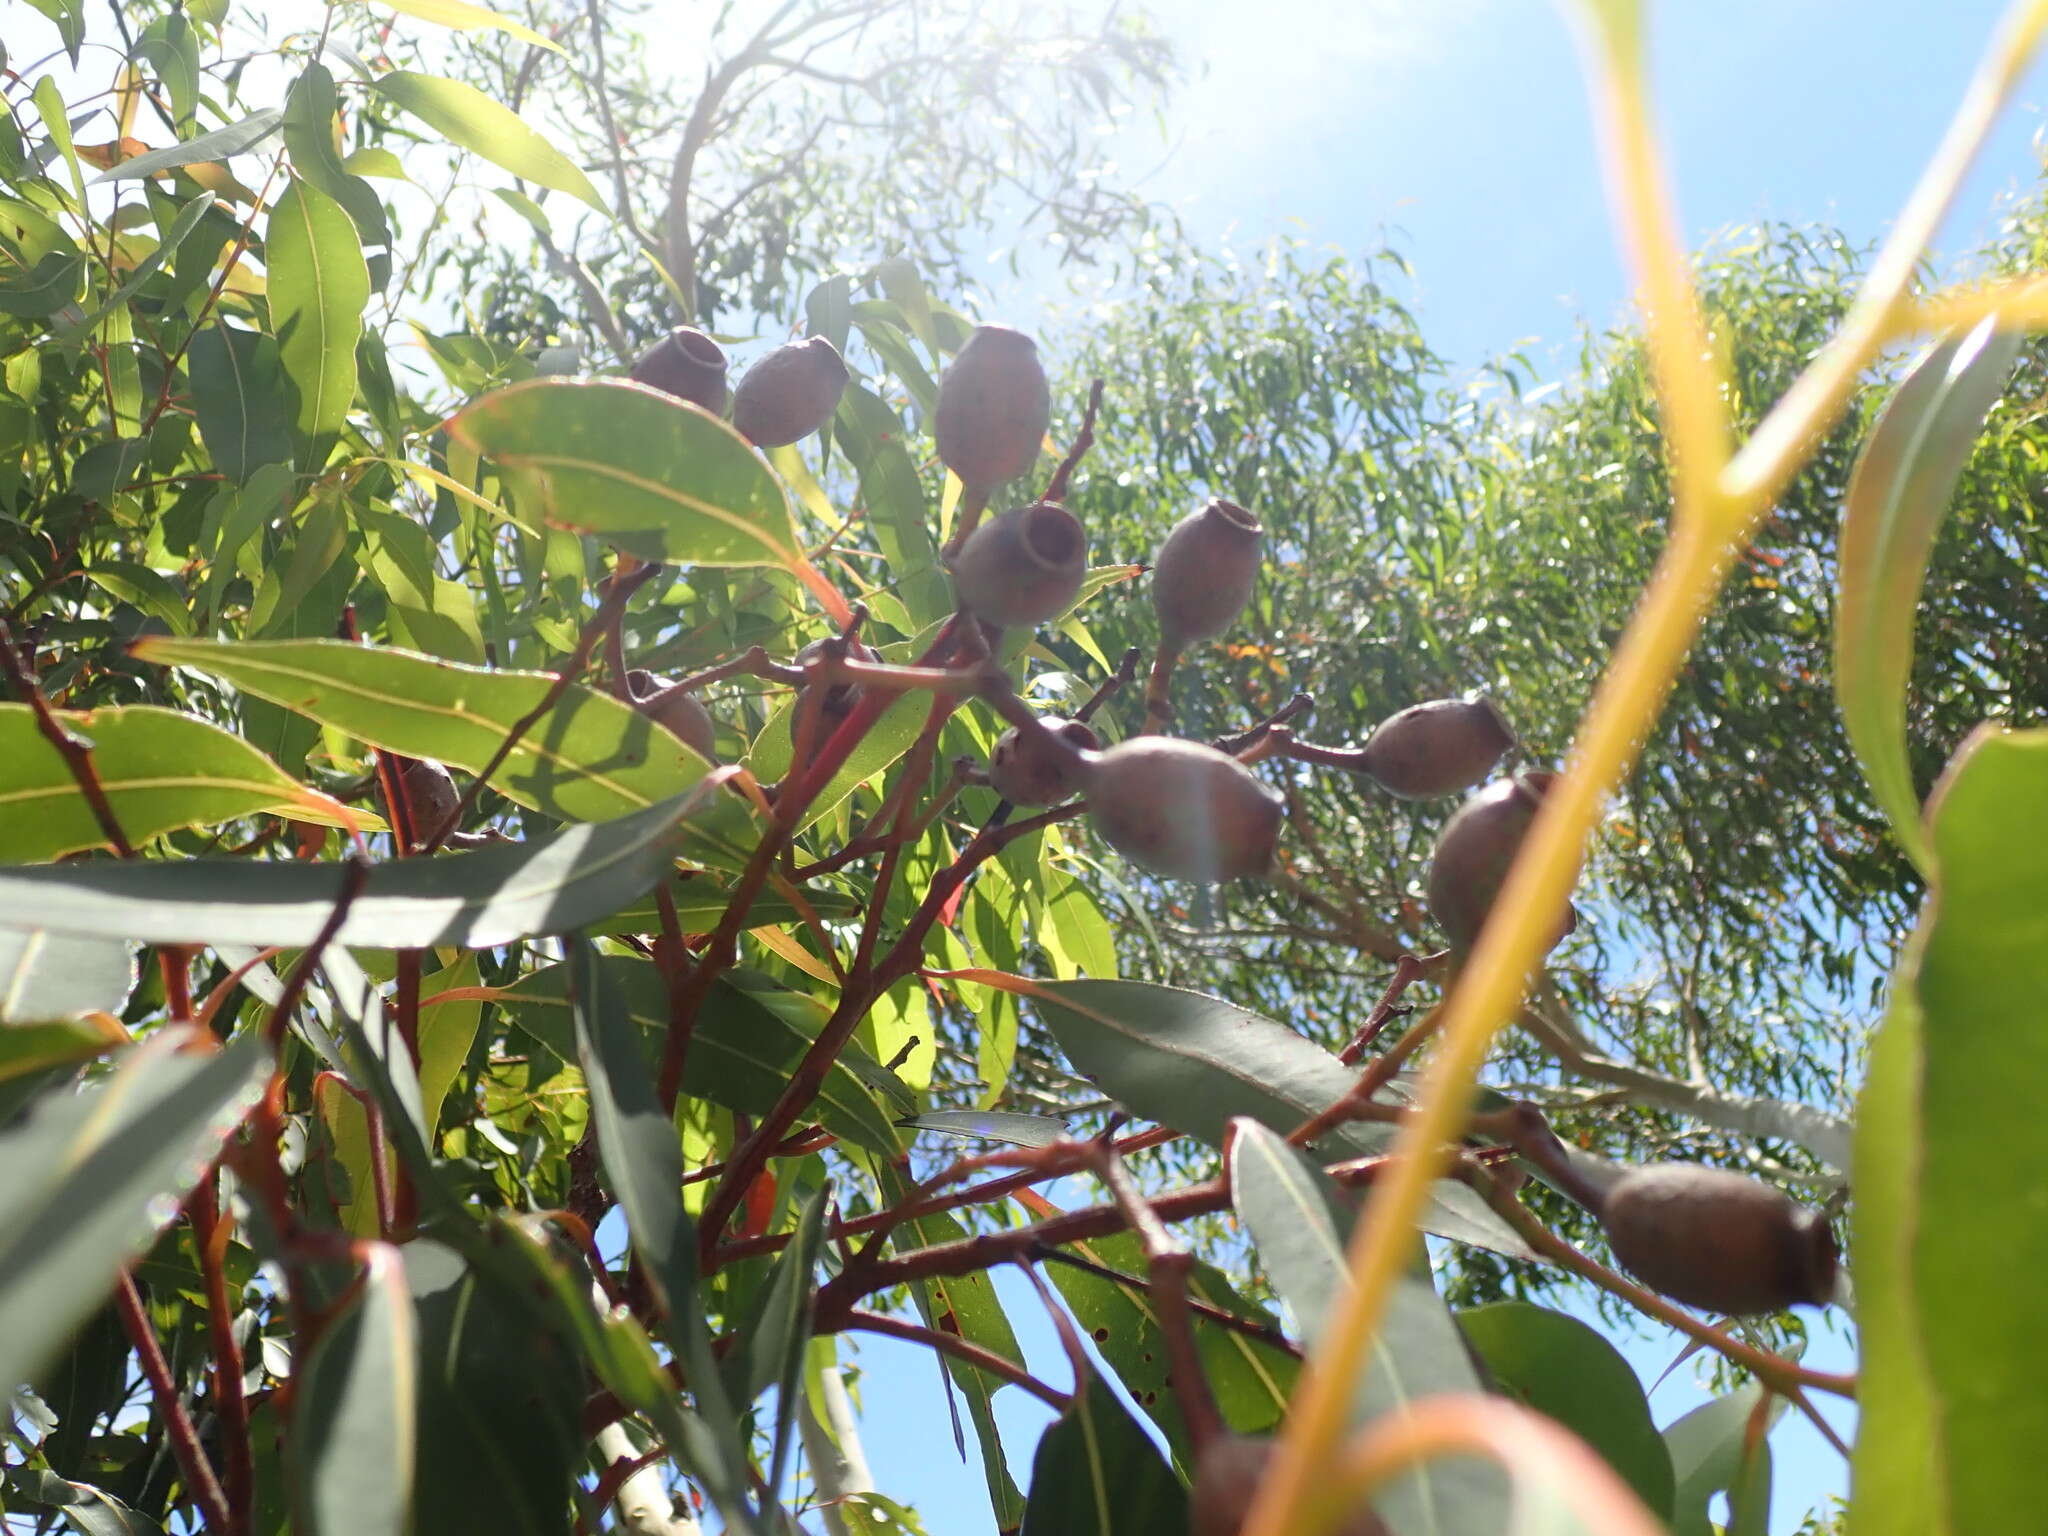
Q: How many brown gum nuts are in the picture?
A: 14